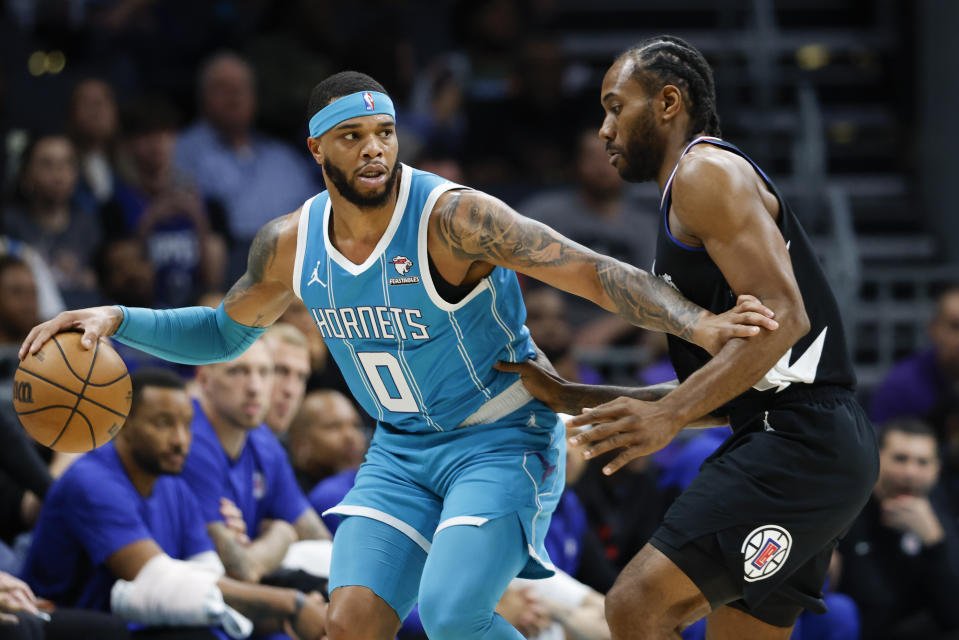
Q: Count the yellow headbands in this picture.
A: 0